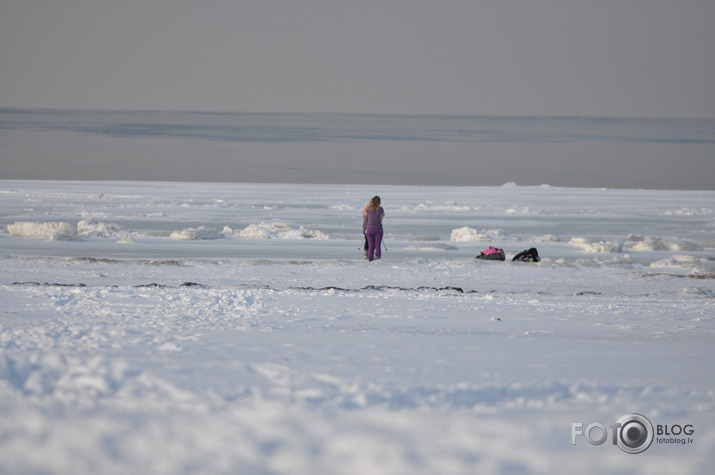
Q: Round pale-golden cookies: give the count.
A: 0